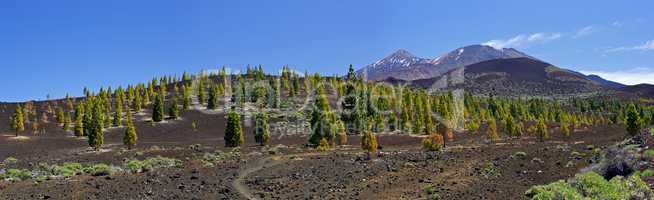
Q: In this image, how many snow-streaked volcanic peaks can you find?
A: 2